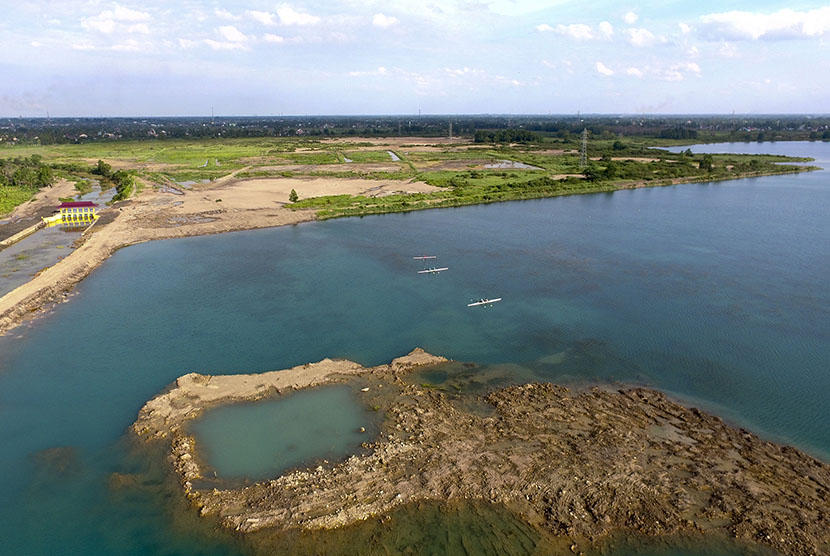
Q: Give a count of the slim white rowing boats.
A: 3